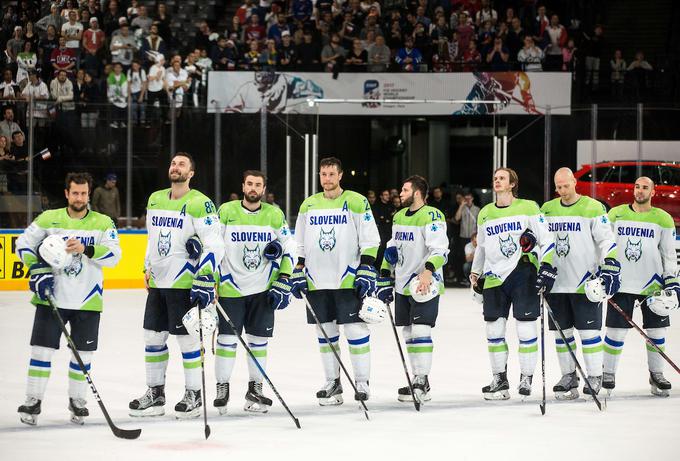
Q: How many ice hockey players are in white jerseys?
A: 8